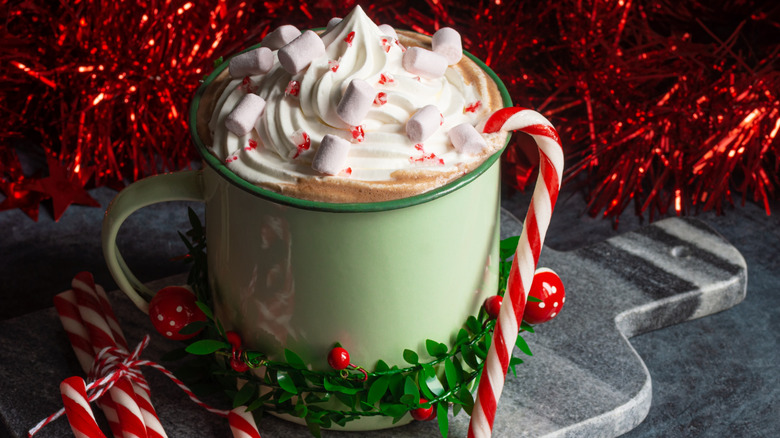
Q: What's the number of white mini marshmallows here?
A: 12